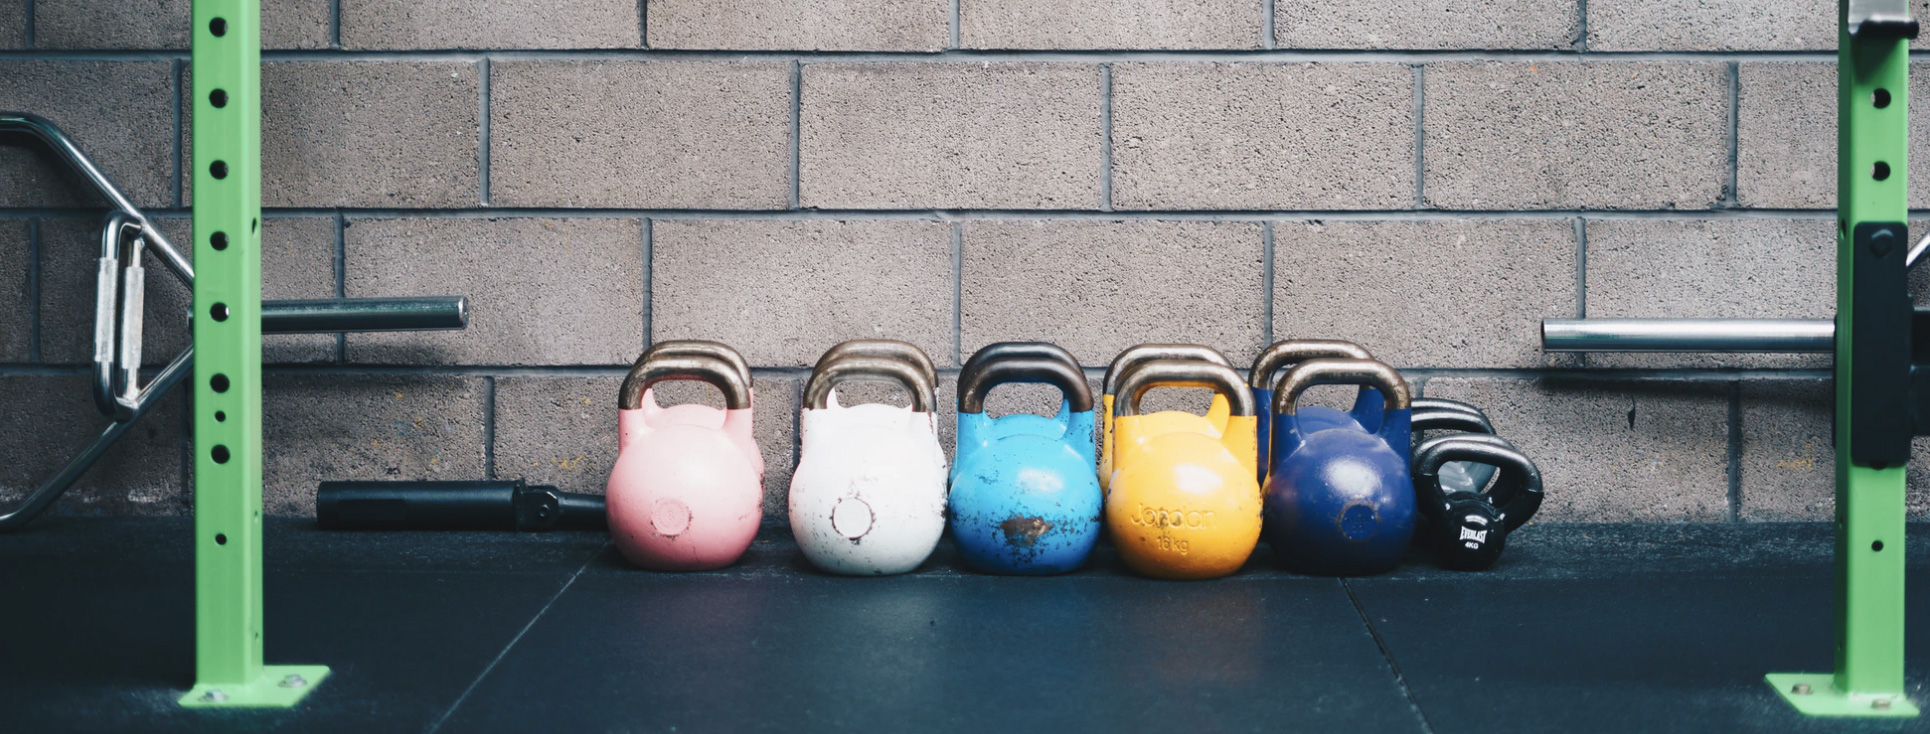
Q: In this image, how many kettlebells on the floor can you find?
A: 14